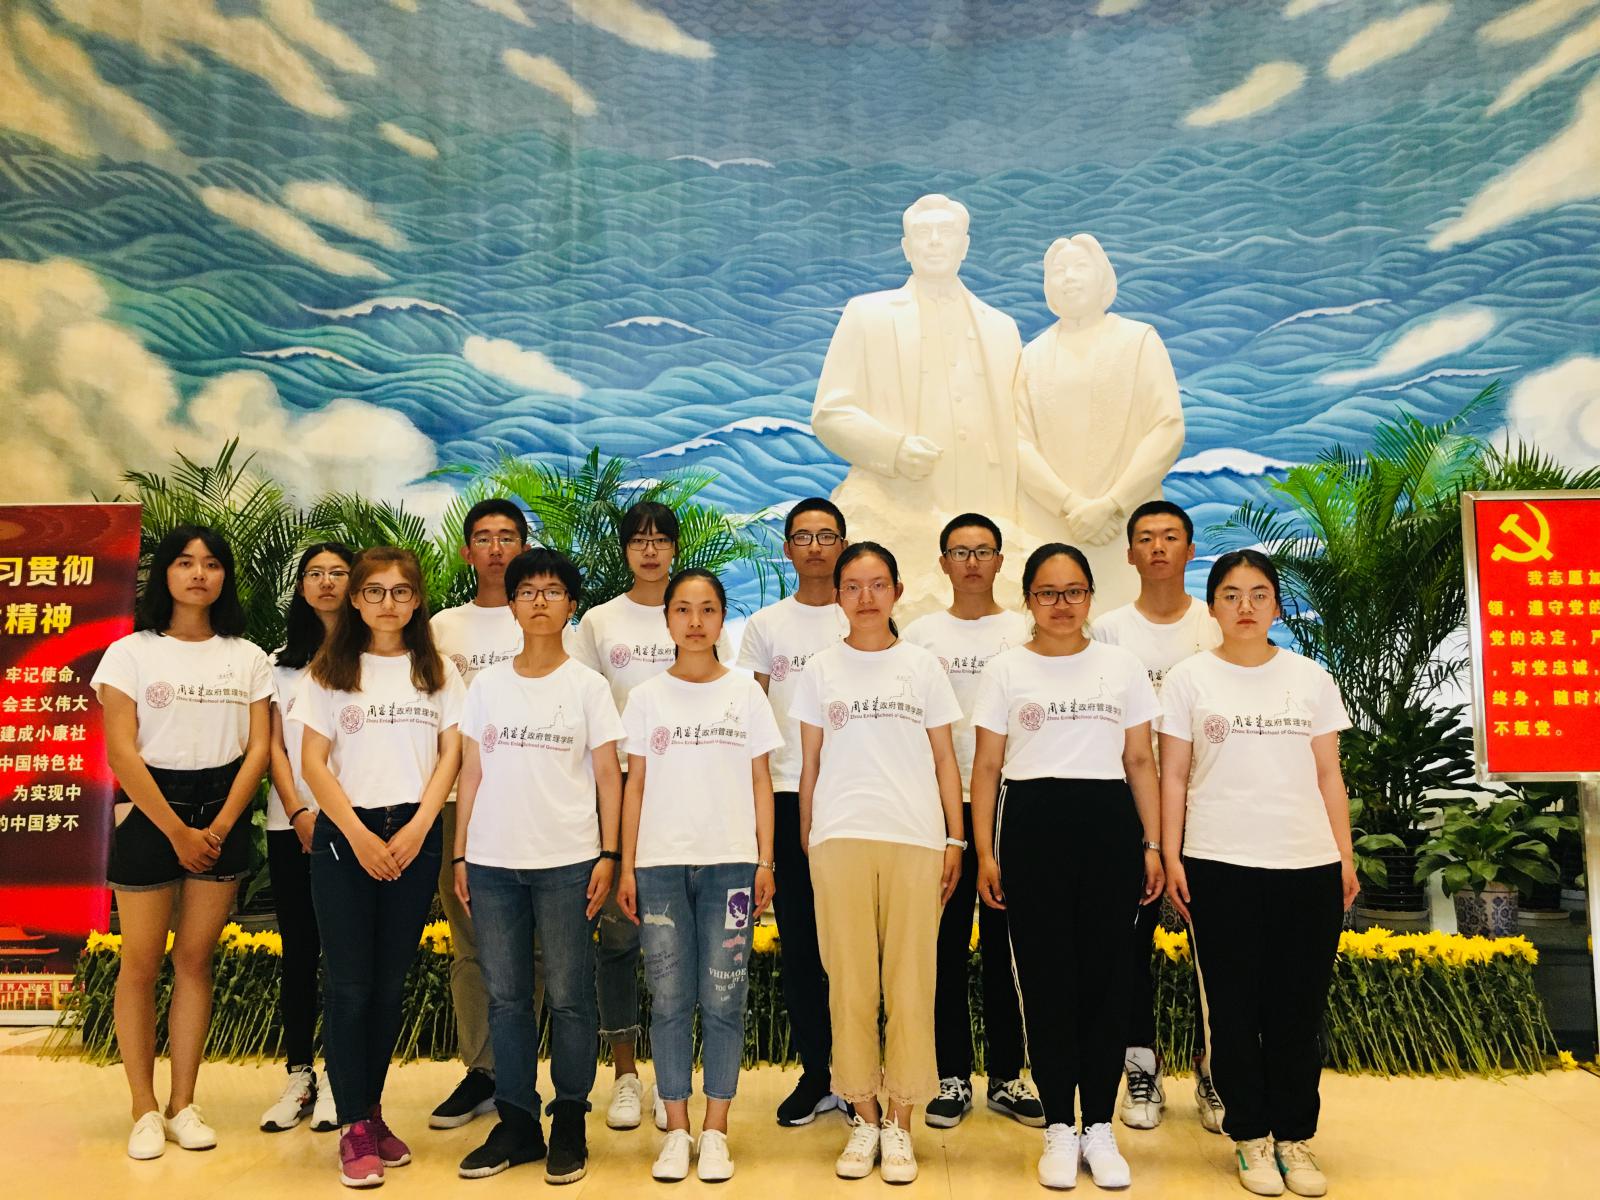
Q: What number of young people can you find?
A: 13